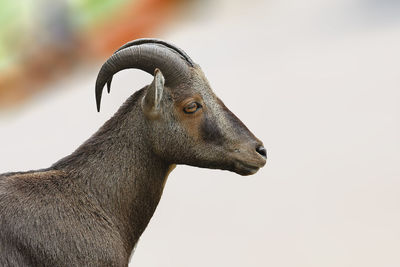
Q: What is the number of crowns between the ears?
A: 0